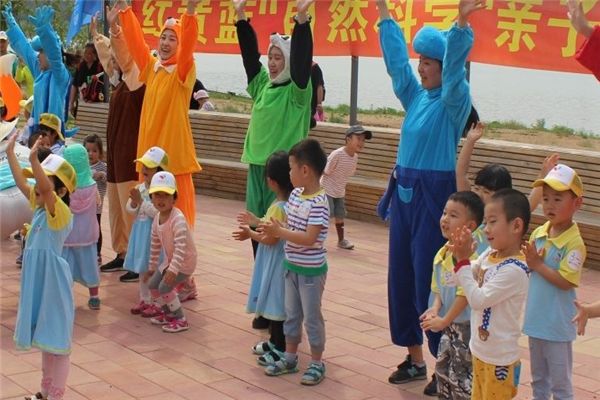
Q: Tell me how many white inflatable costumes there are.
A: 1